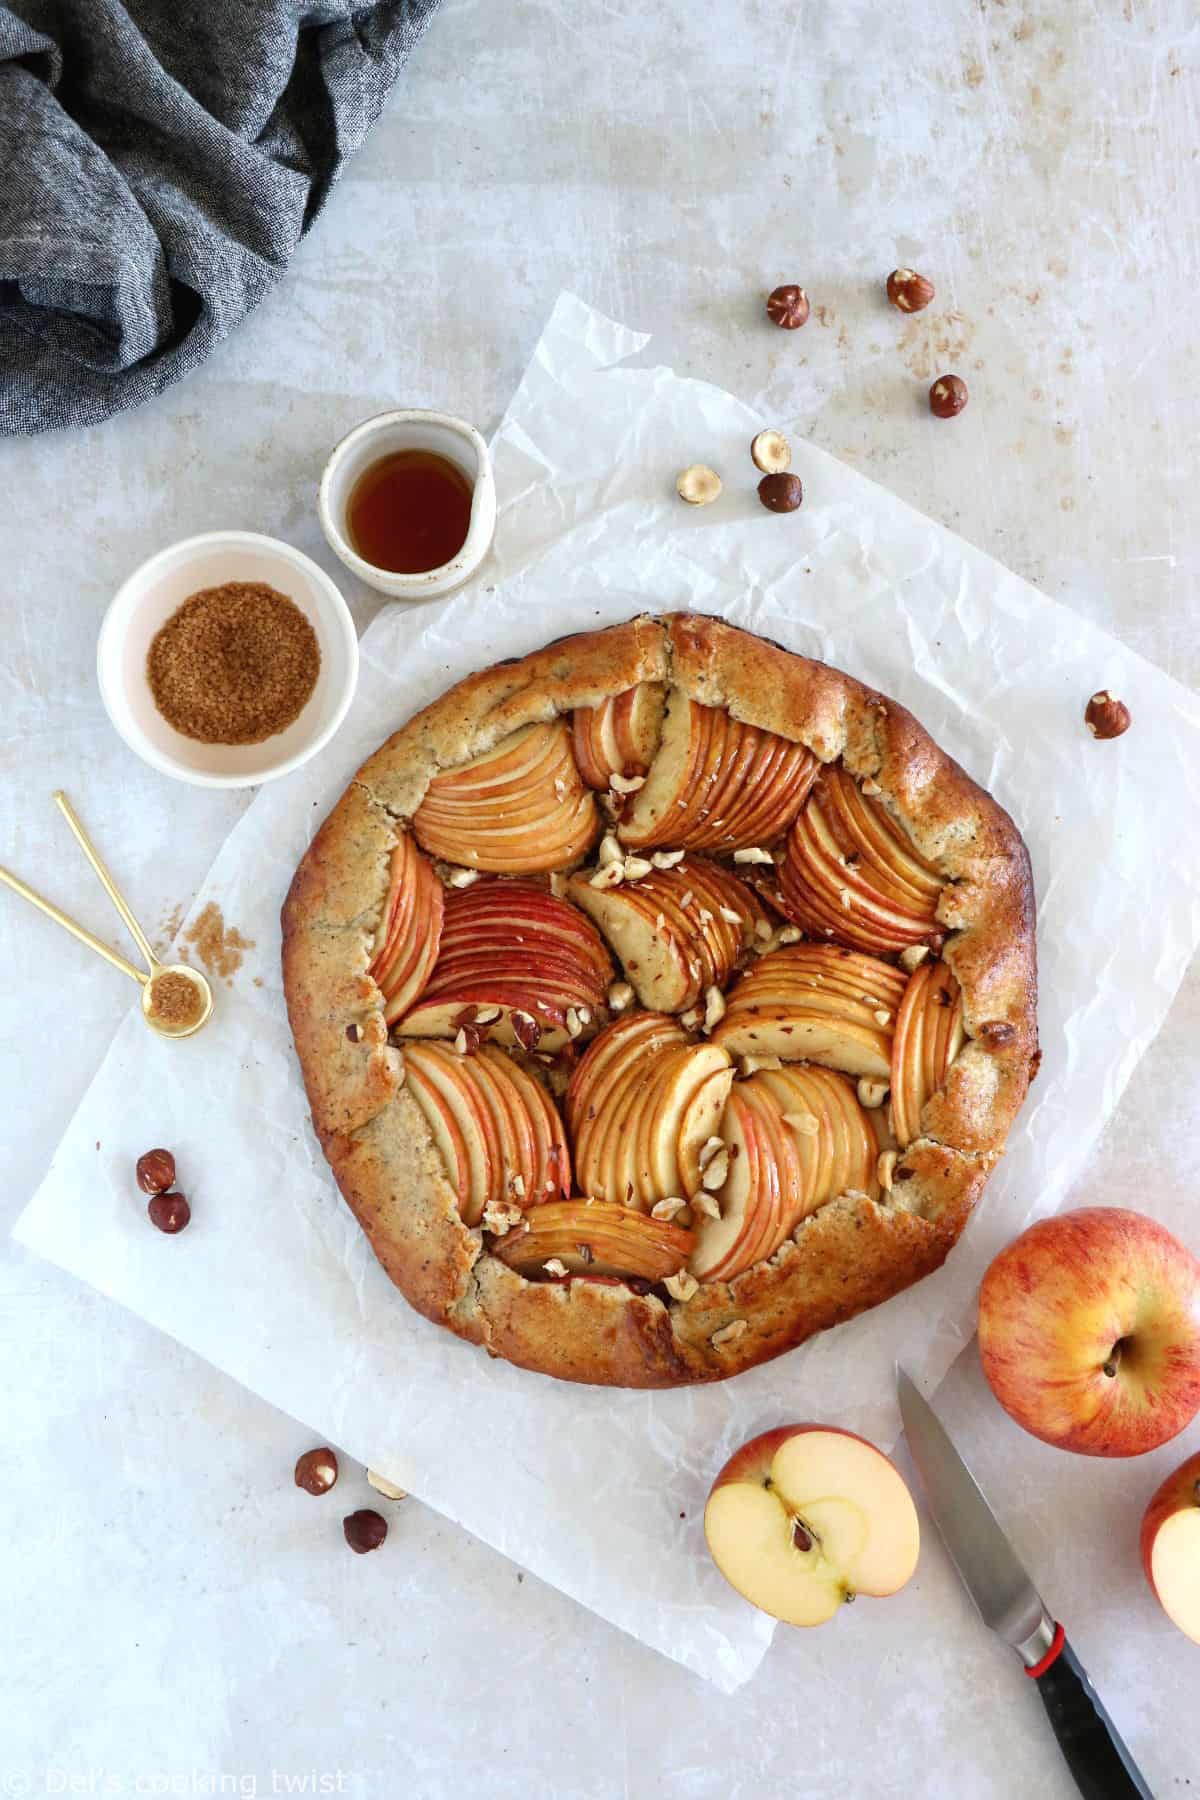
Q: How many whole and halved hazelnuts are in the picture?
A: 12